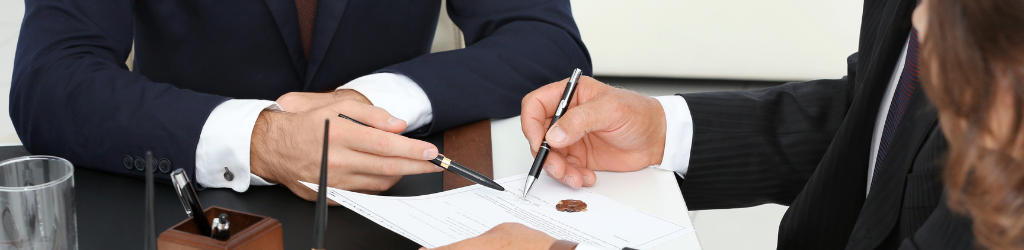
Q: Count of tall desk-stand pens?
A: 2